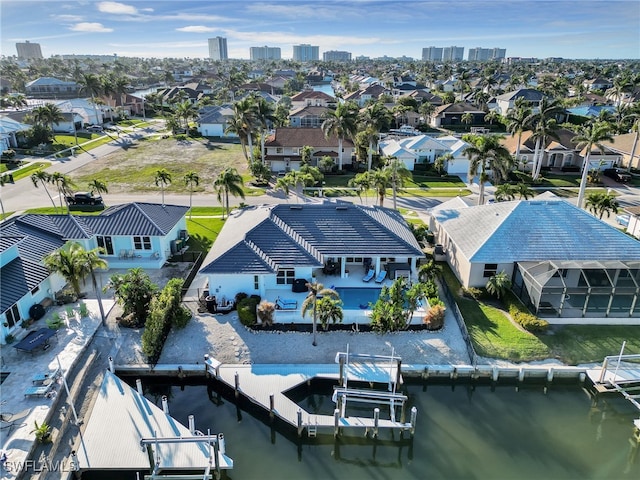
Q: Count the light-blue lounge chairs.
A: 6